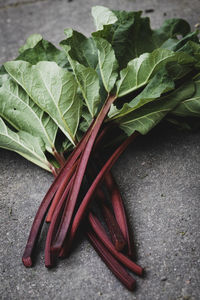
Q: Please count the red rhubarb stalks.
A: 9